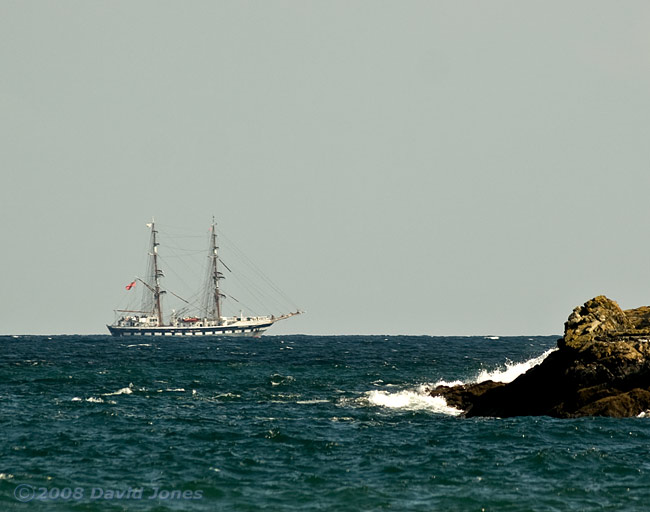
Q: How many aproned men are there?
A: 0